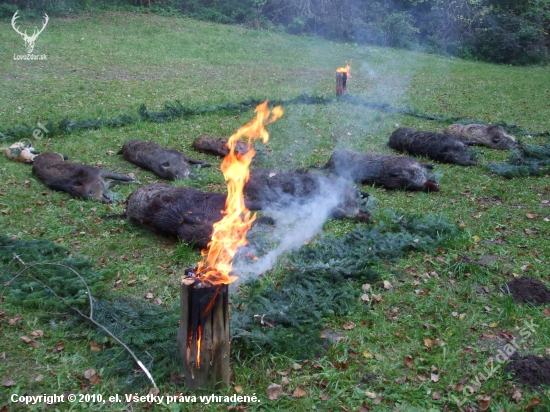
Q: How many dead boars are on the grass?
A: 8